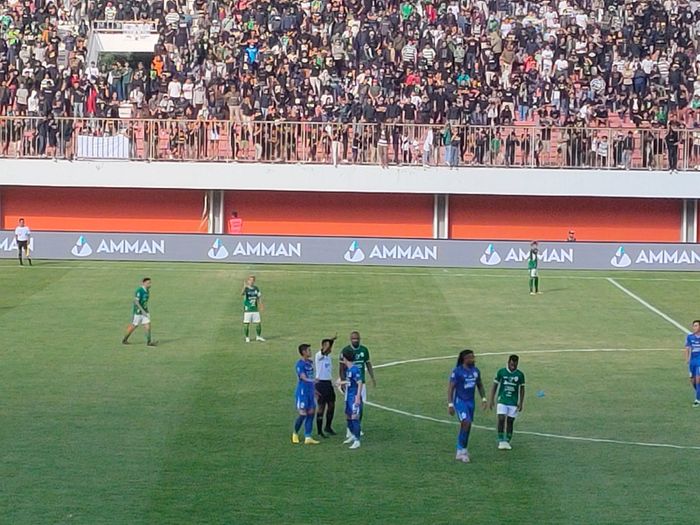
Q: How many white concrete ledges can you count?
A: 1